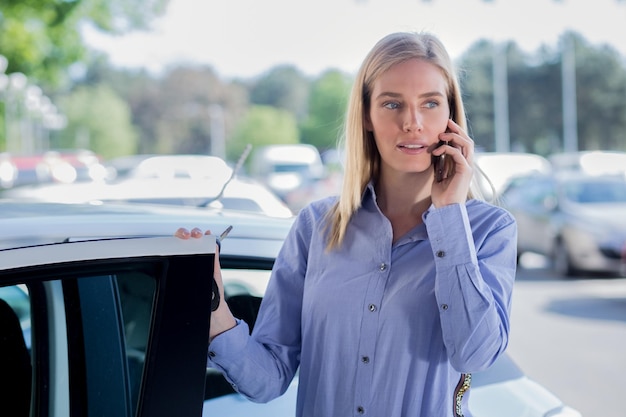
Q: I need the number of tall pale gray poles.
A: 2